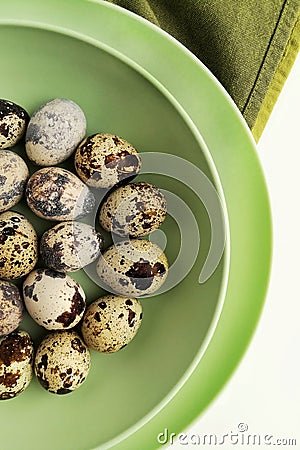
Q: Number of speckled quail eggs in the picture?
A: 14